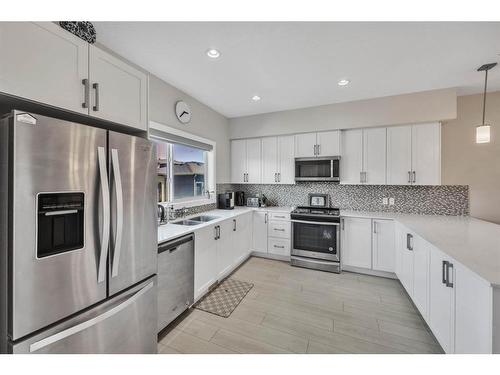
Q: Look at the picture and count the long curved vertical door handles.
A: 2